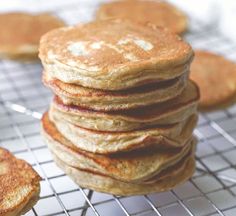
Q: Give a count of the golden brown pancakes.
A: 10